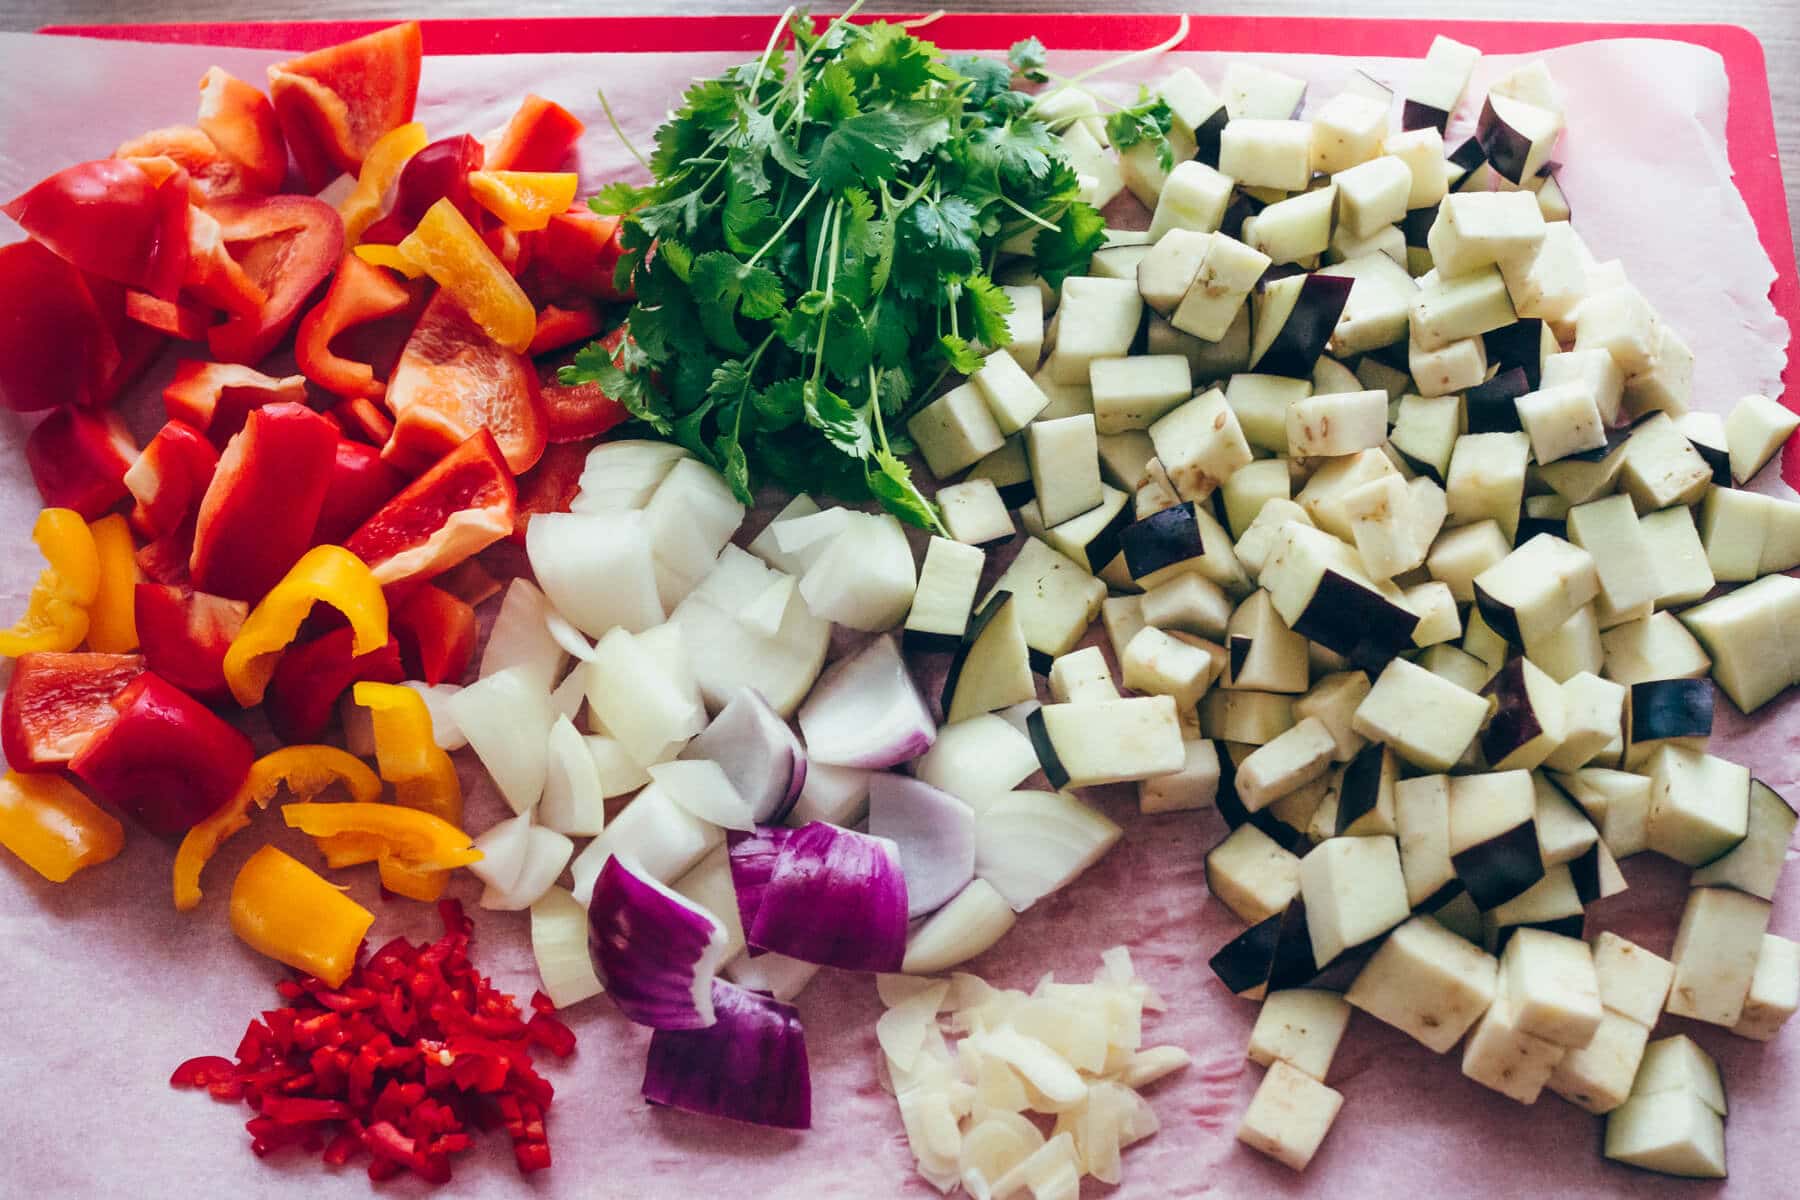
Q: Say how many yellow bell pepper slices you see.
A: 12